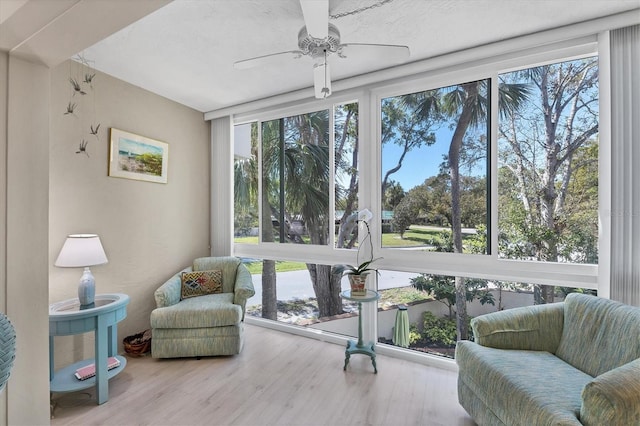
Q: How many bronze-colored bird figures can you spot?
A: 5